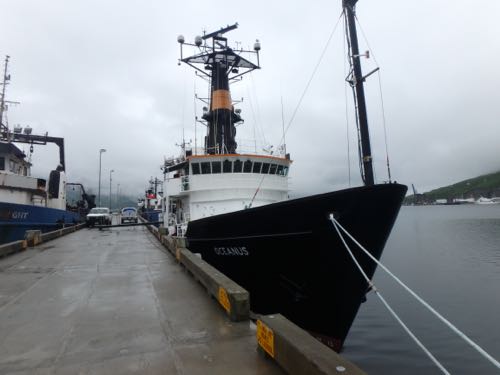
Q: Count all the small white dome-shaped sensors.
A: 3